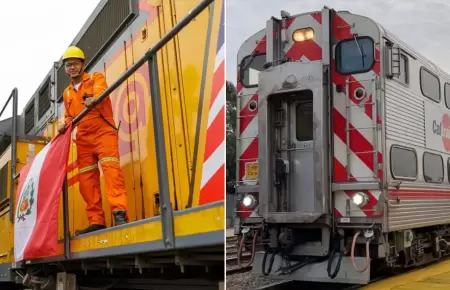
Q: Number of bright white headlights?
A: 2